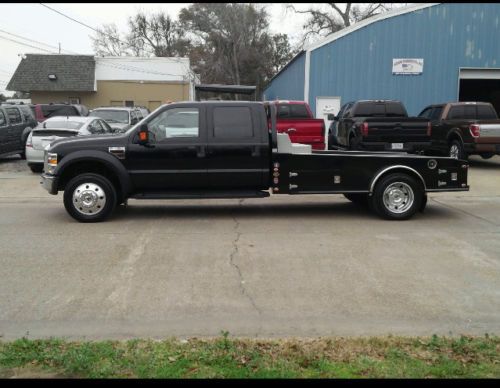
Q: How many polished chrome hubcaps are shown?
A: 2